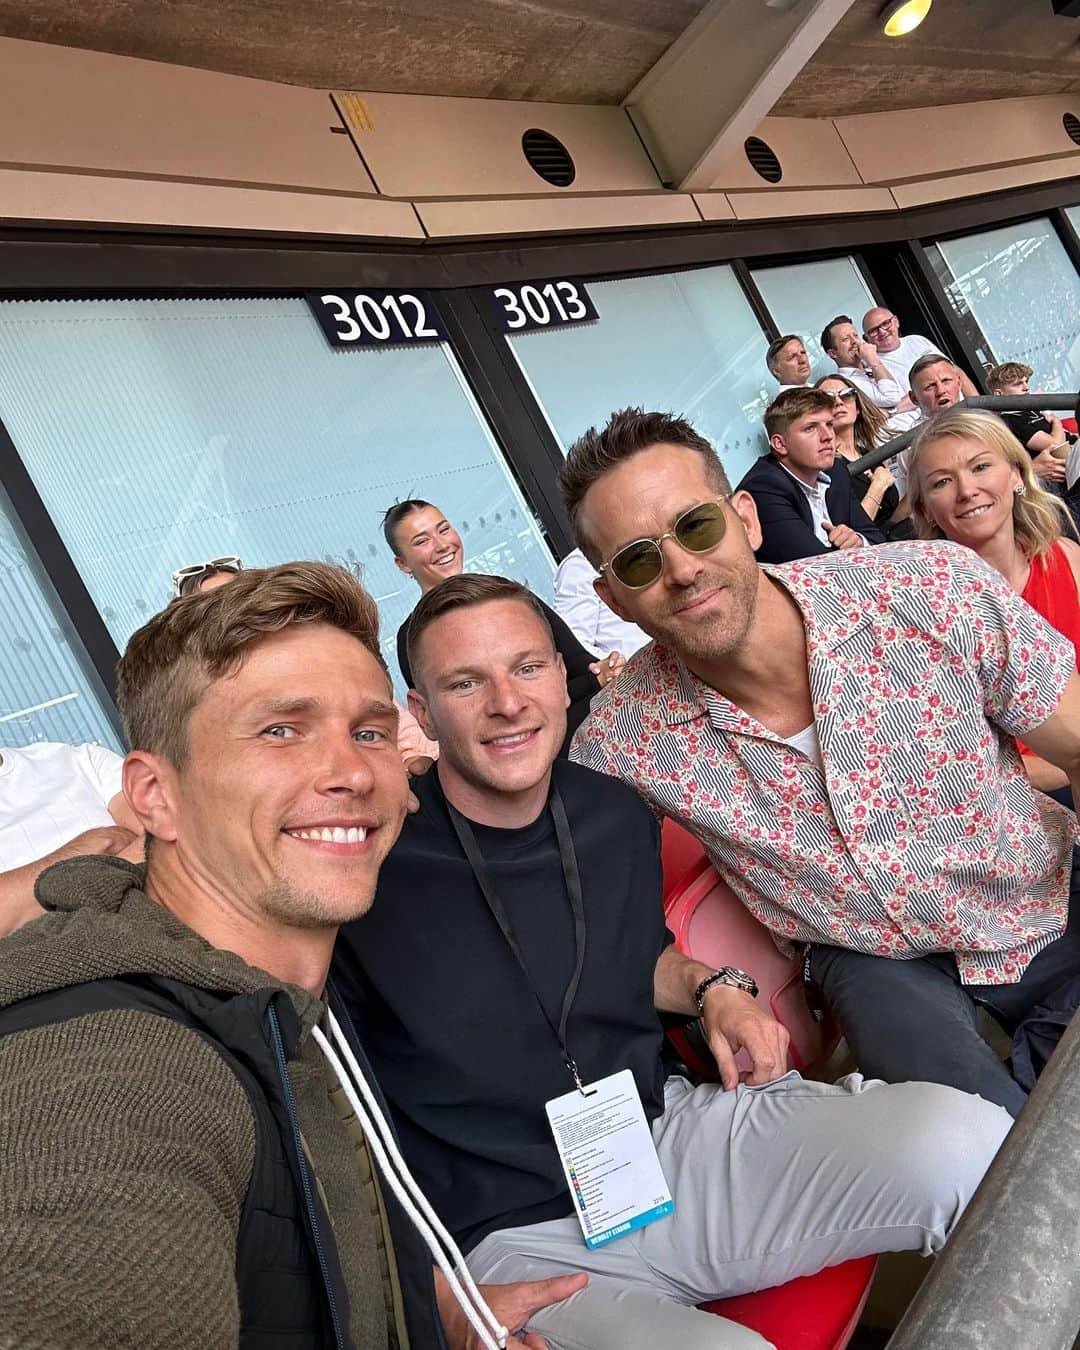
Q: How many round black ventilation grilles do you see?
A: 3